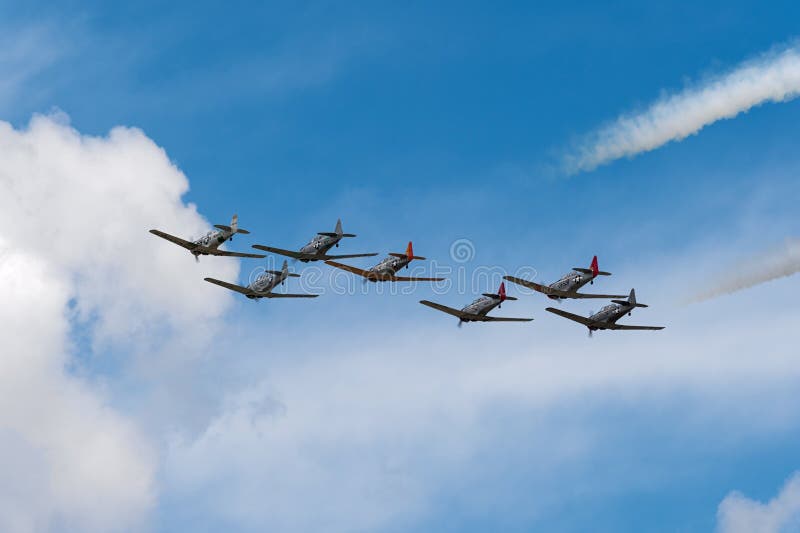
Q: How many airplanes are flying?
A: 7